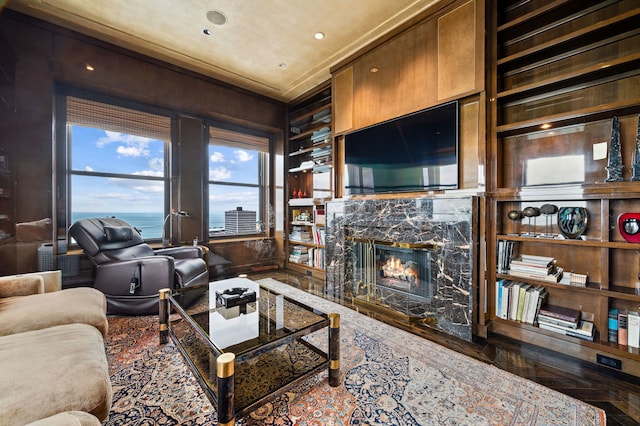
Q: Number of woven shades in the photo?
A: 2